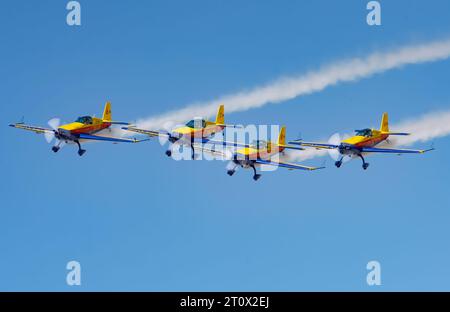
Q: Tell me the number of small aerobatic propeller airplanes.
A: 4